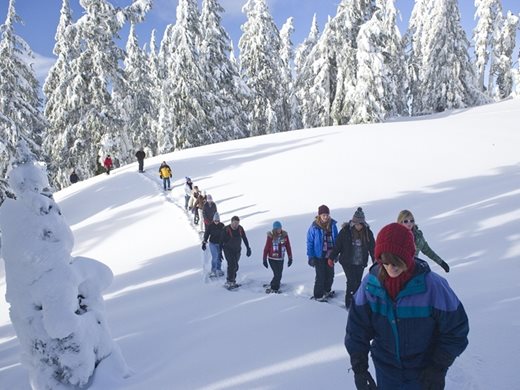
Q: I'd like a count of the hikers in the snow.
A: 15